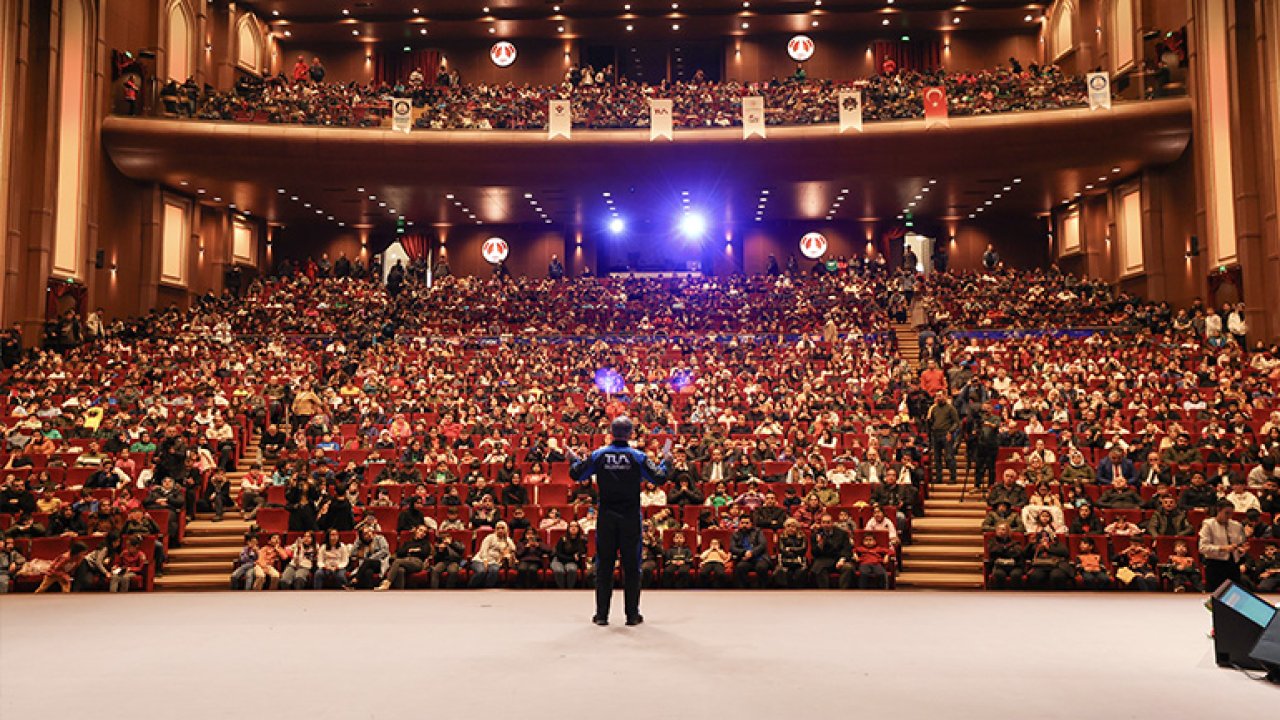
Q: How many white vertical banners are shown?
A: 6